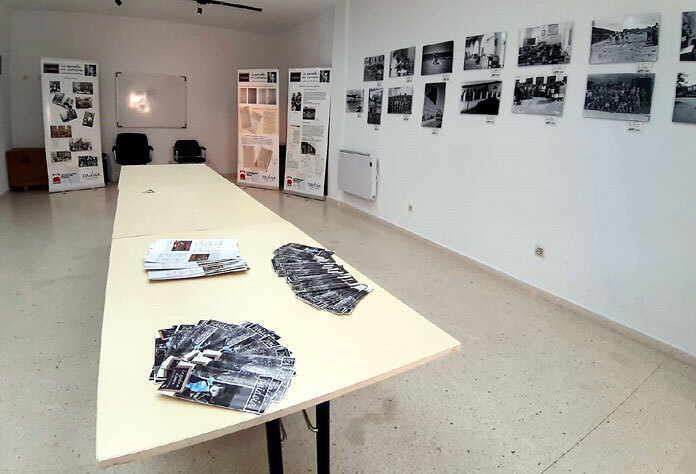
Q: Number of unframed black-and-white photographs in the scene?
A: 15